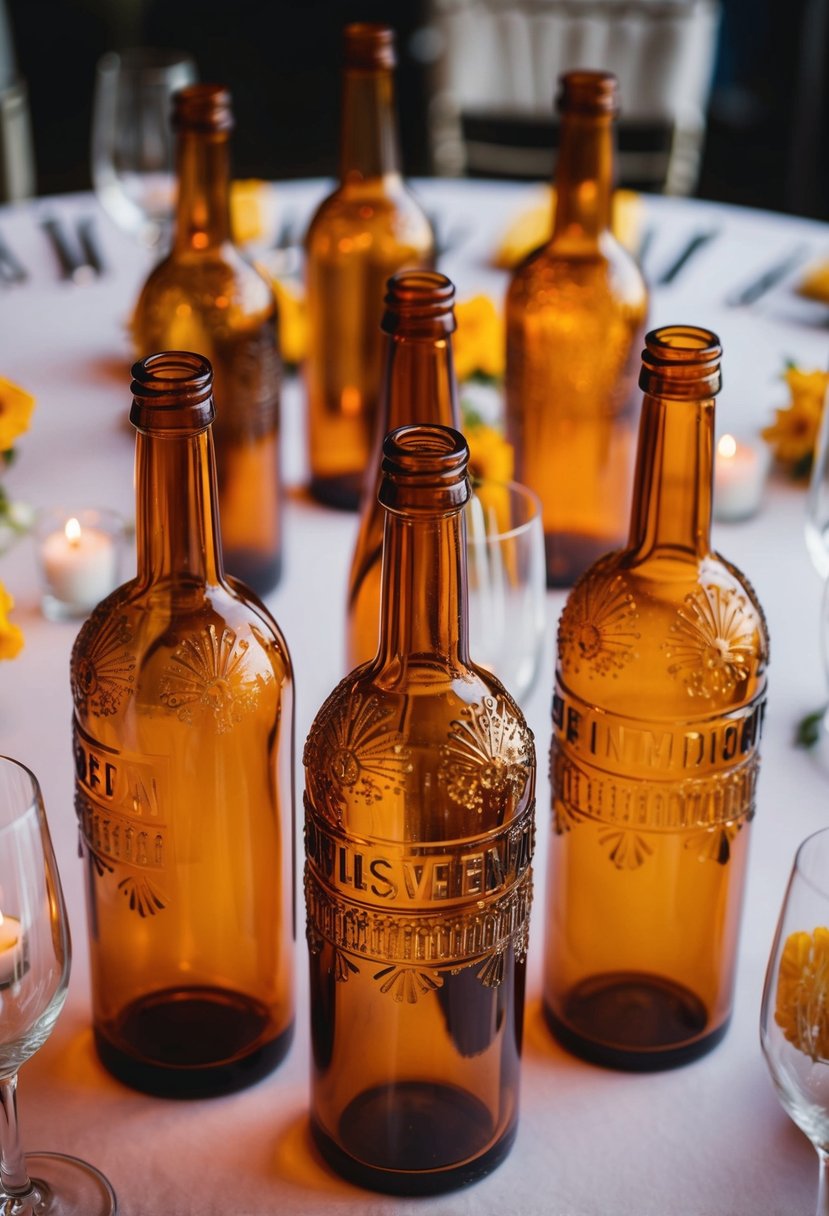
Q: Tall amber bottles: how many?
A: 7